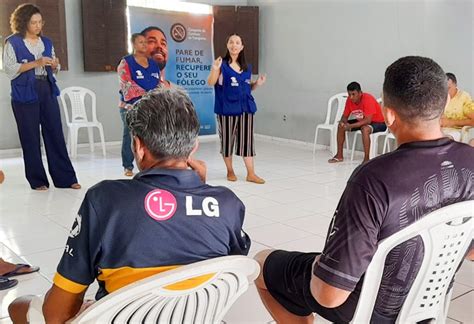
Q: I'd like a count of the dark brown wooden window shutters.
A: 3